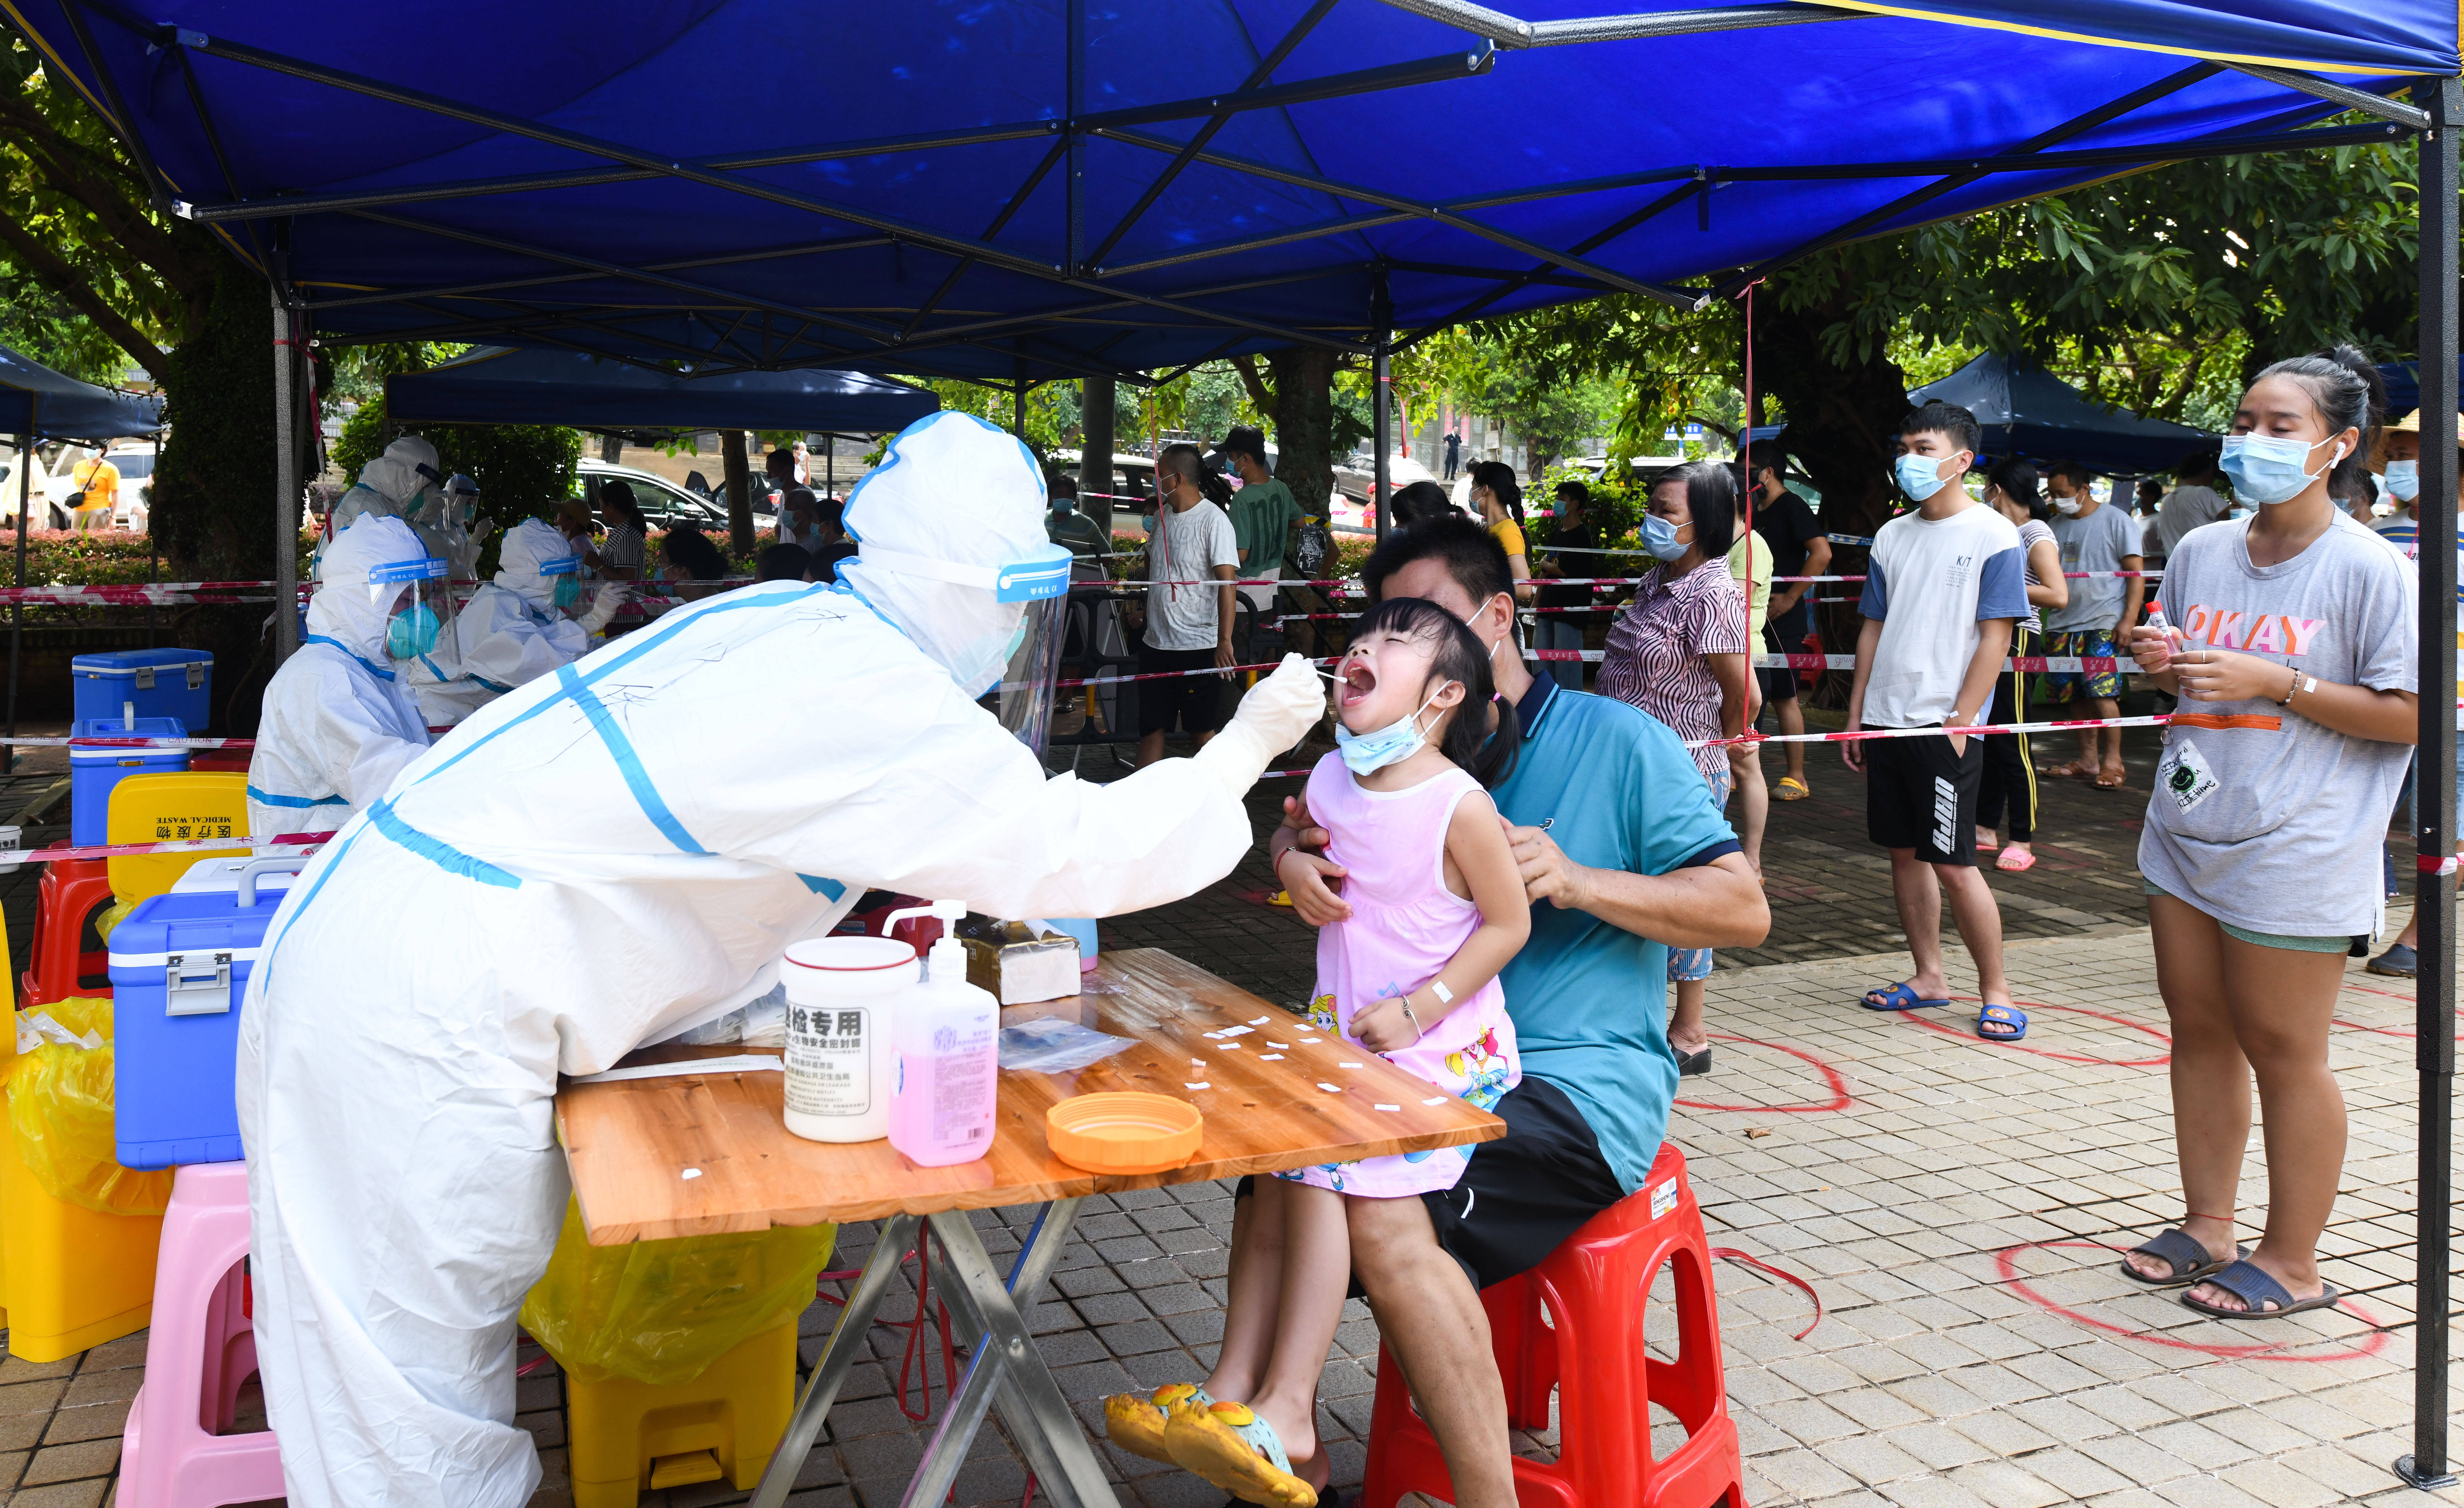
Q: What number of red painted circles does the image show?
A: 4